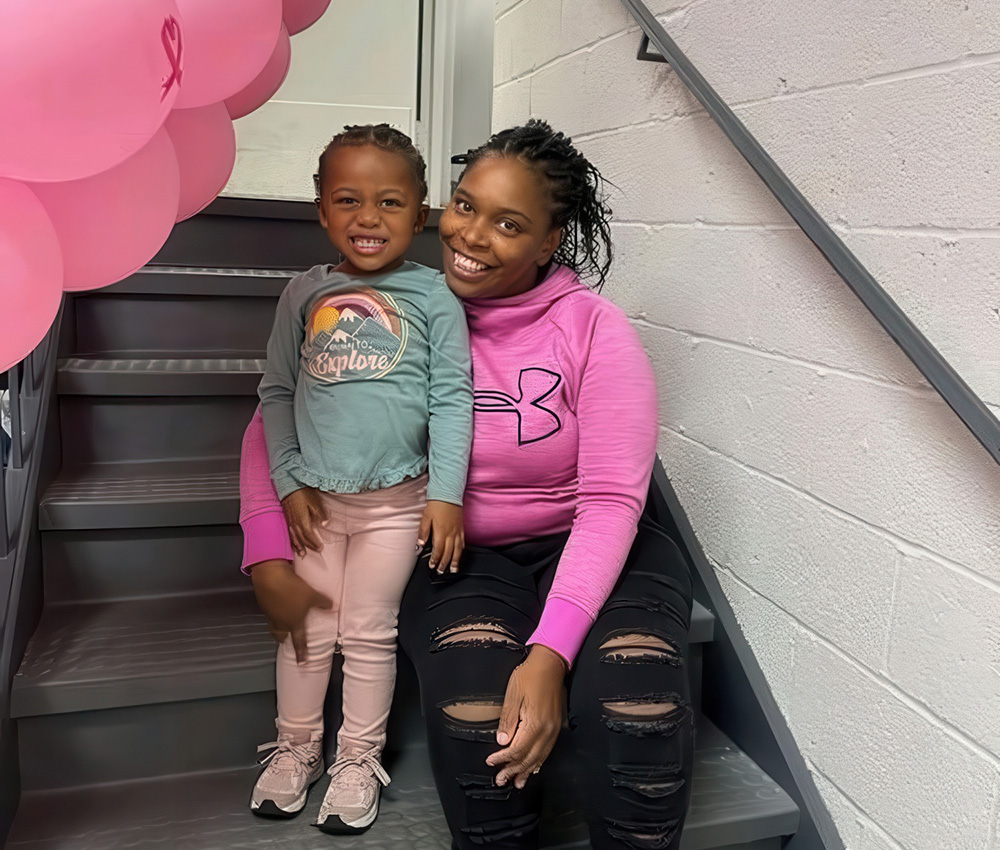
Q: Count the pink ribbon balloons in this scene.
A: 1